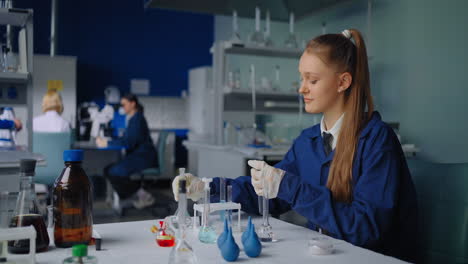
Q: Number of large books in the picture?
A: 0